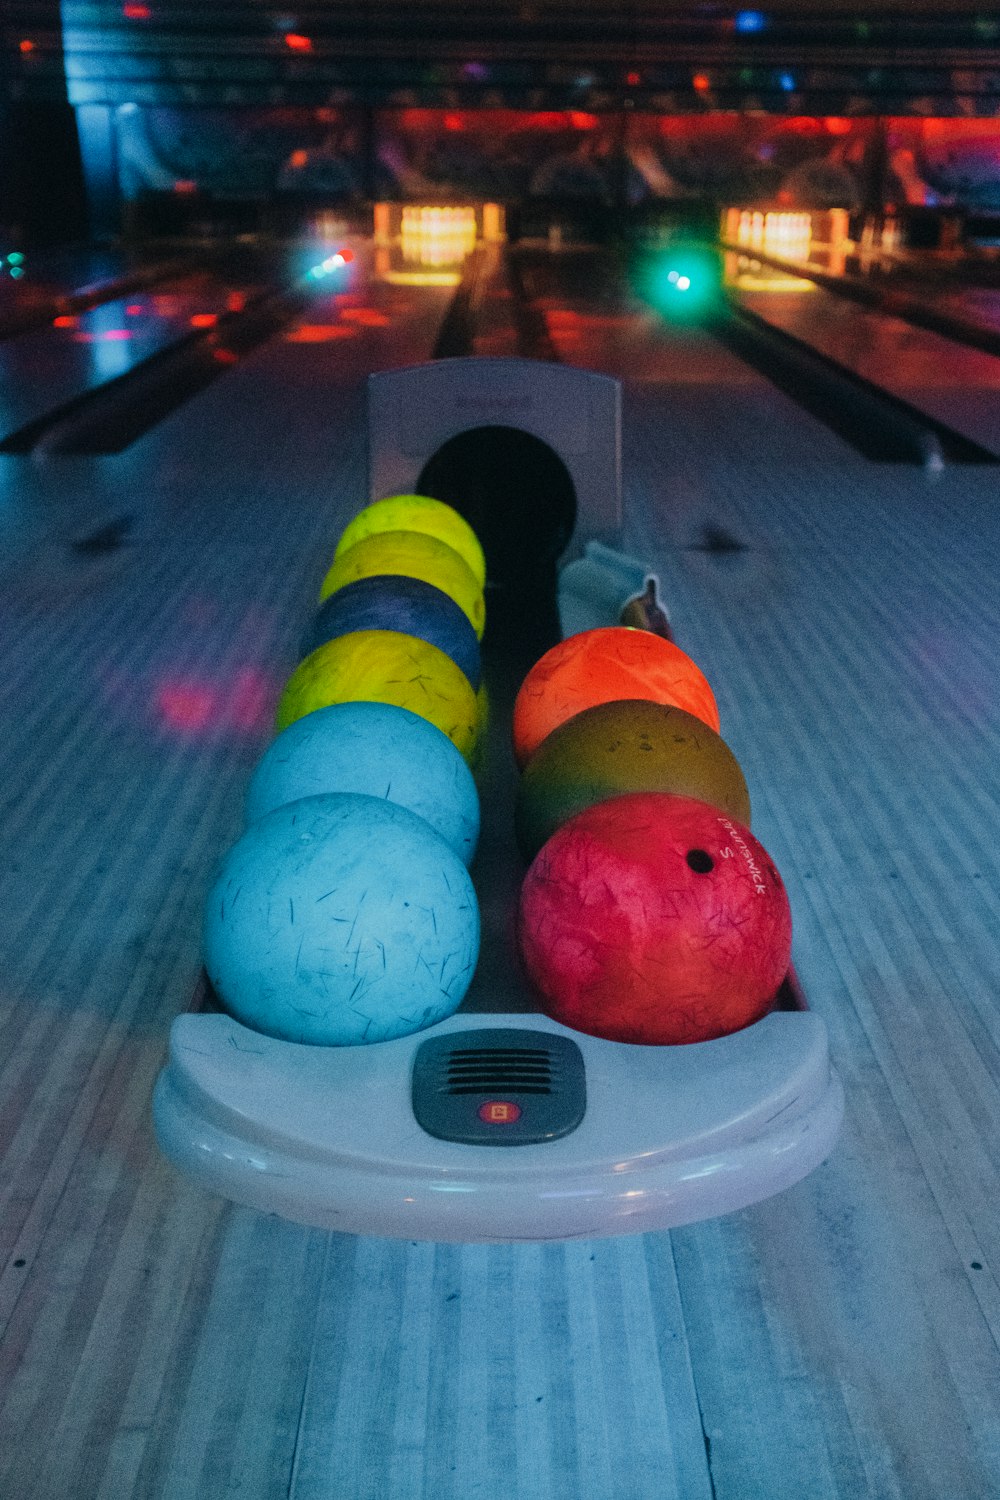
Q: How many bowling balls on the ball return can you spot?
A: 9